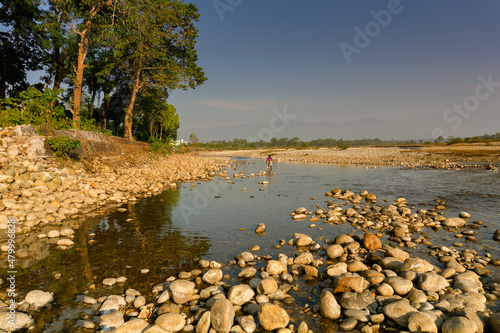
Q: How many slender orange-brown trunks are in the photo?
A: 2